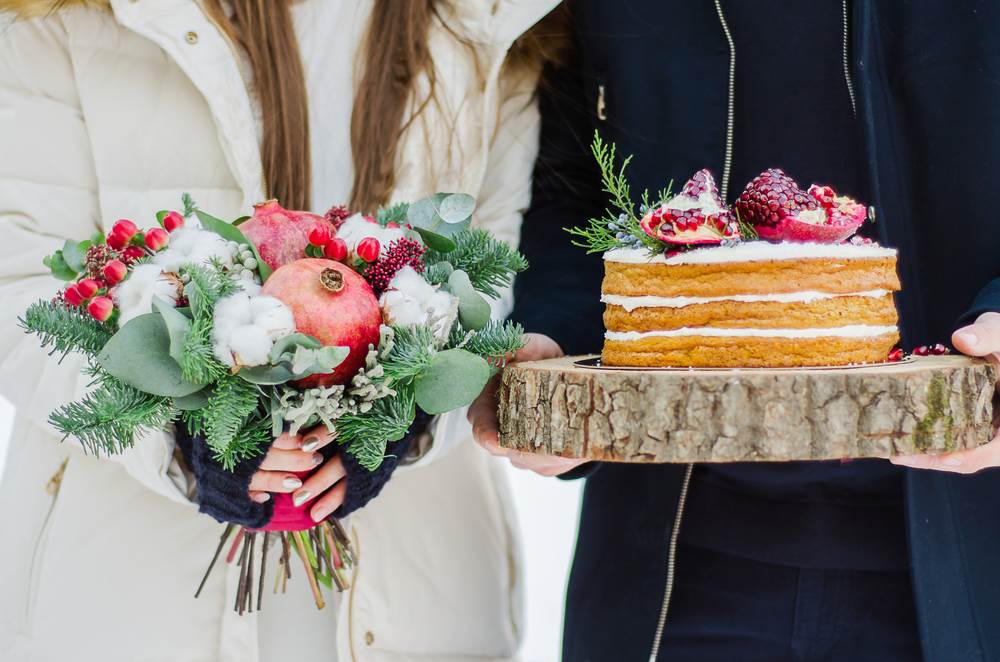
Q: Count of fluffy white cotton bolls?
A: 5